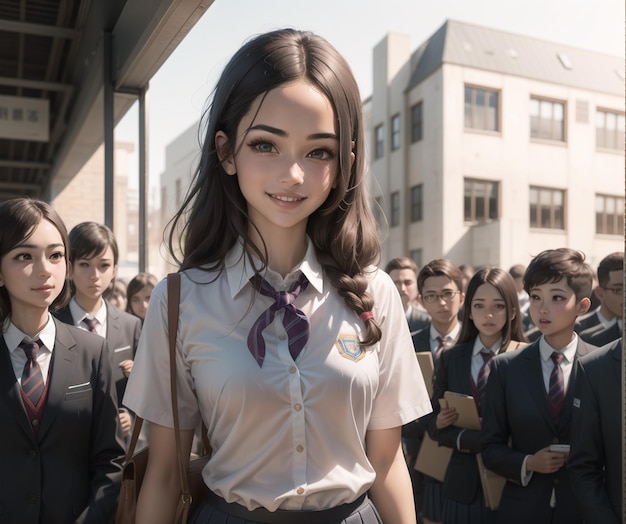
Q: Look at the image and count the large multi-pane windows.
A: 6